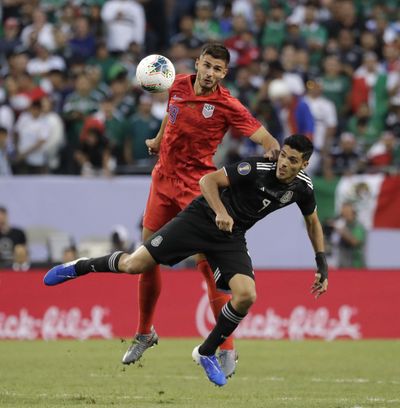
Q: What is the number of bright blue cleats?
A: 2